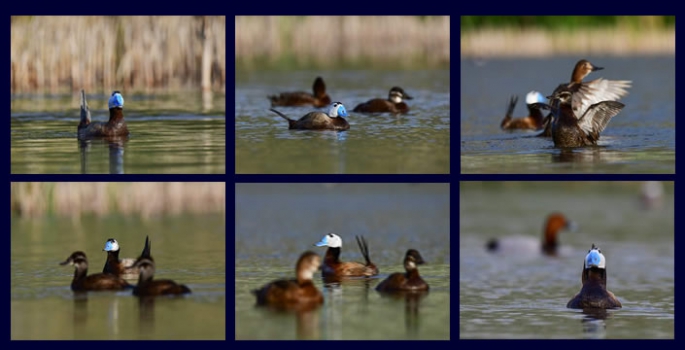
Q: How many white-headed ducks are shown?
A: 6